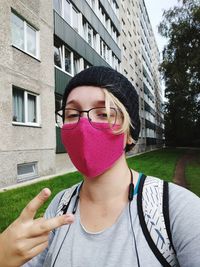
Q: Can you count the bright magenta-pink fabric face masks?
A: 1